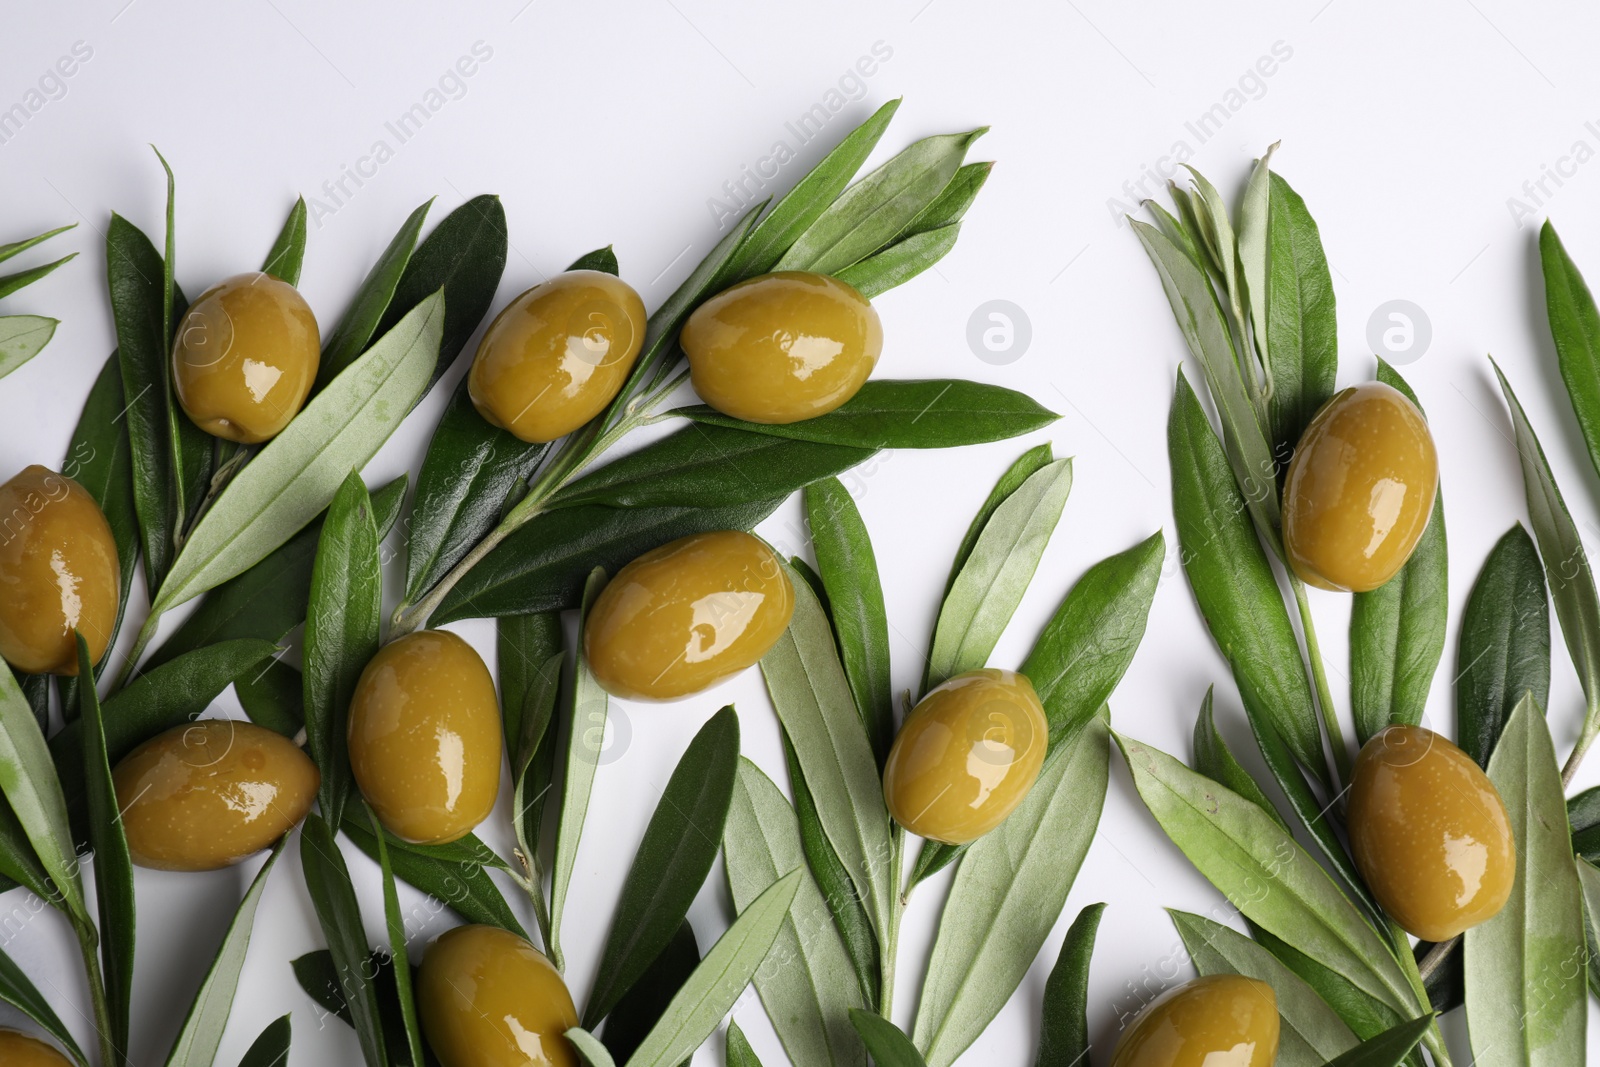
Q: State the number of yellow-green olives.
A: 13